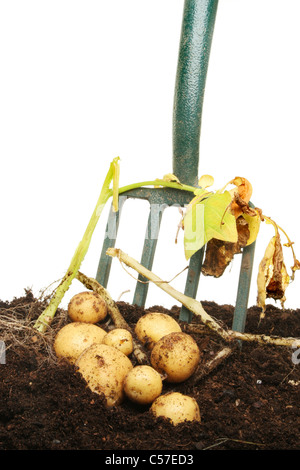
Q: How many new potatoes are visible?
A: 8